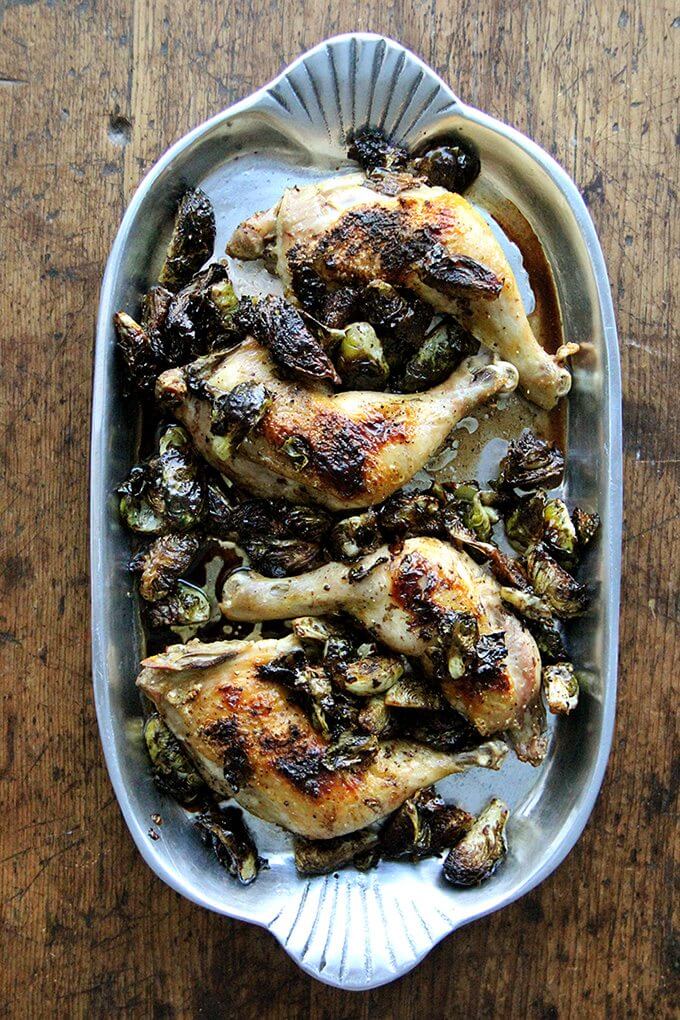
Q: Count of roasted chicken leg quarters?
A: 4